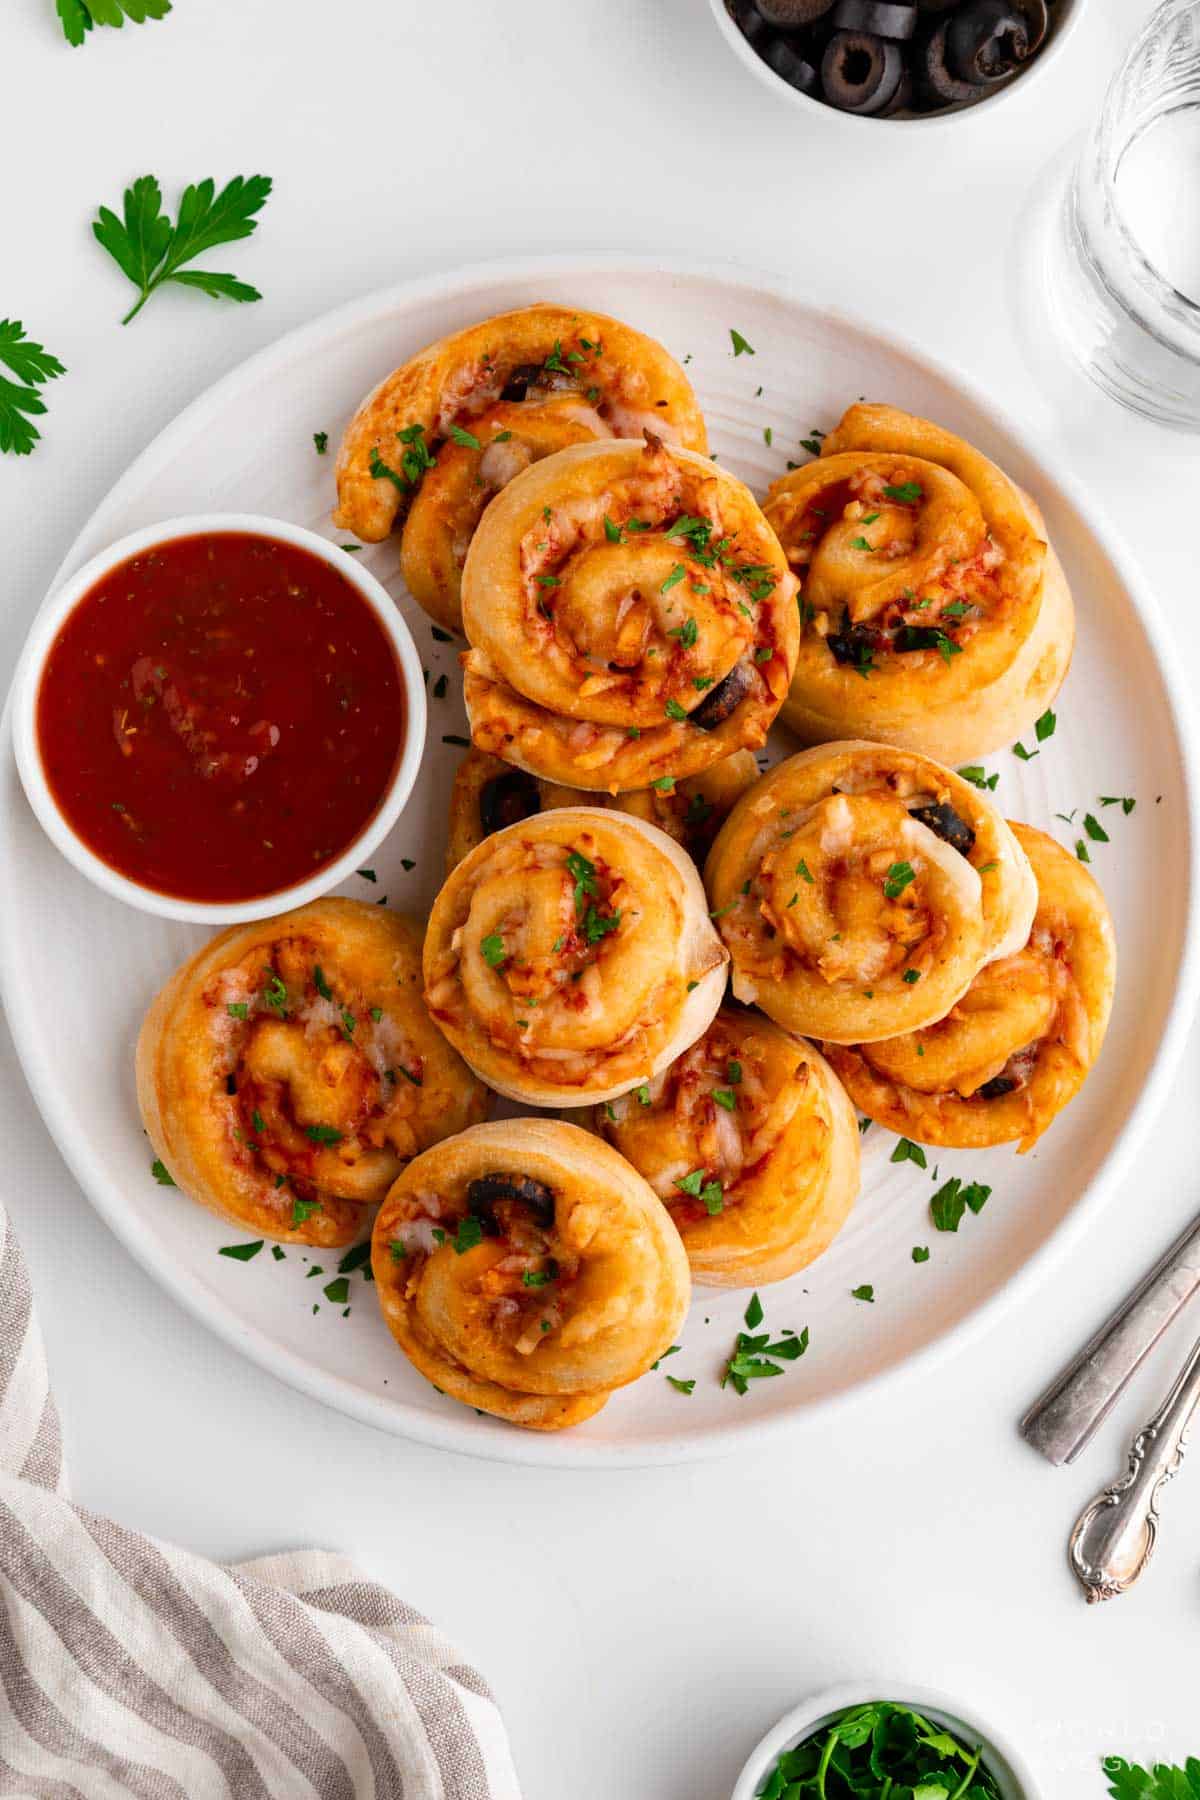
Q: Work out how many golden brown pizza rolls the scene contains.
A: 10